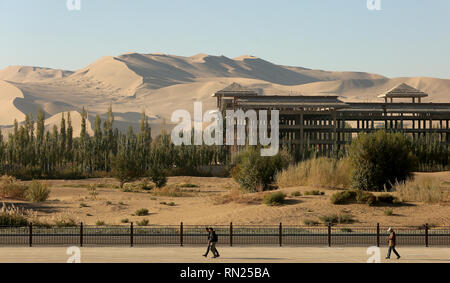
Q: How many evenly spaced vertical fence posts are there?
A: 9